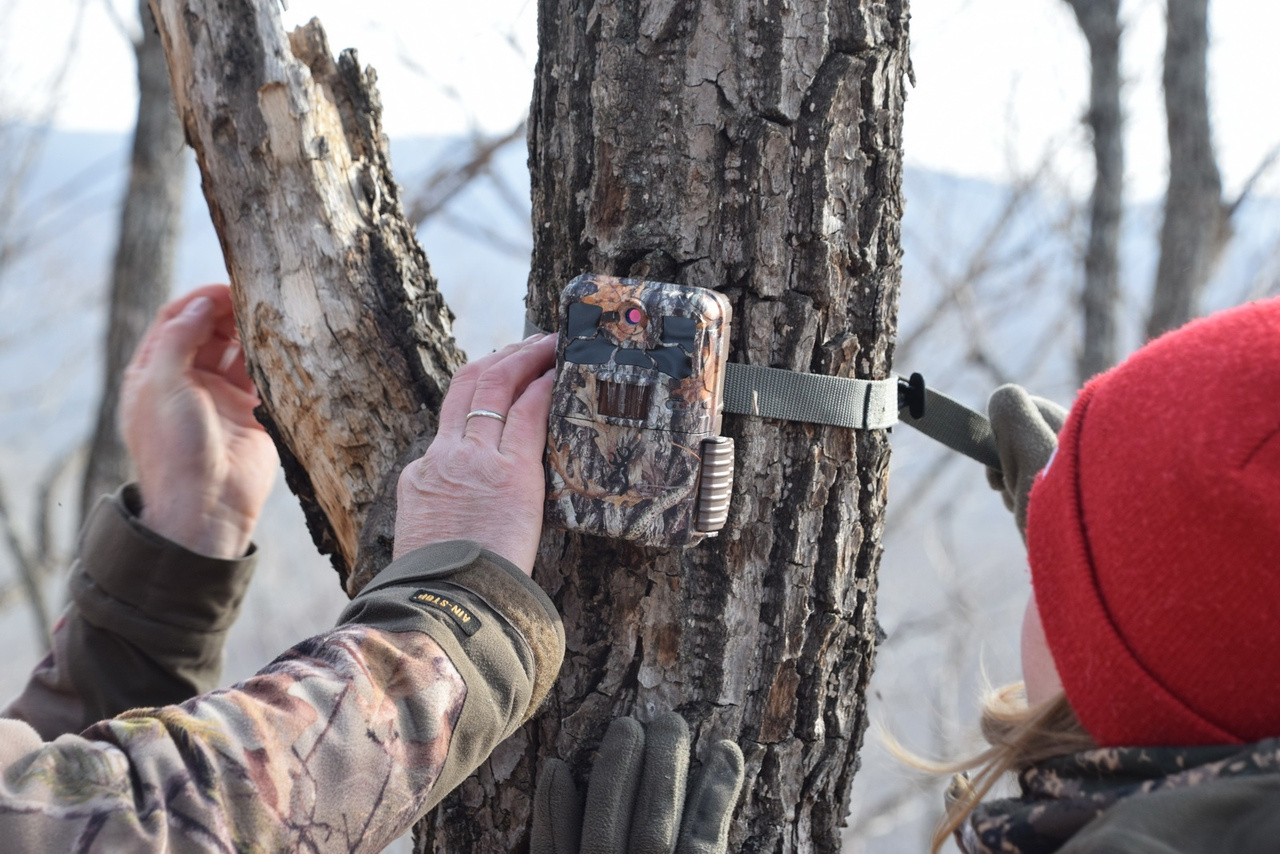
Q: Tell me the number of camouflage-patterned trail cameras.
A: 1